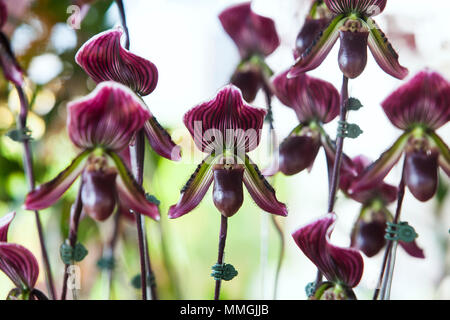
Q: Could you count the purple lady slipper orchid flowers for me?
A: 11